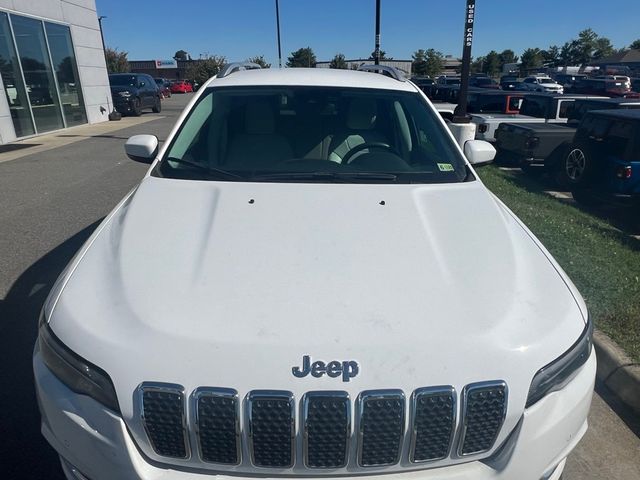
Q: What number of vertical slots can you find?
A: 7